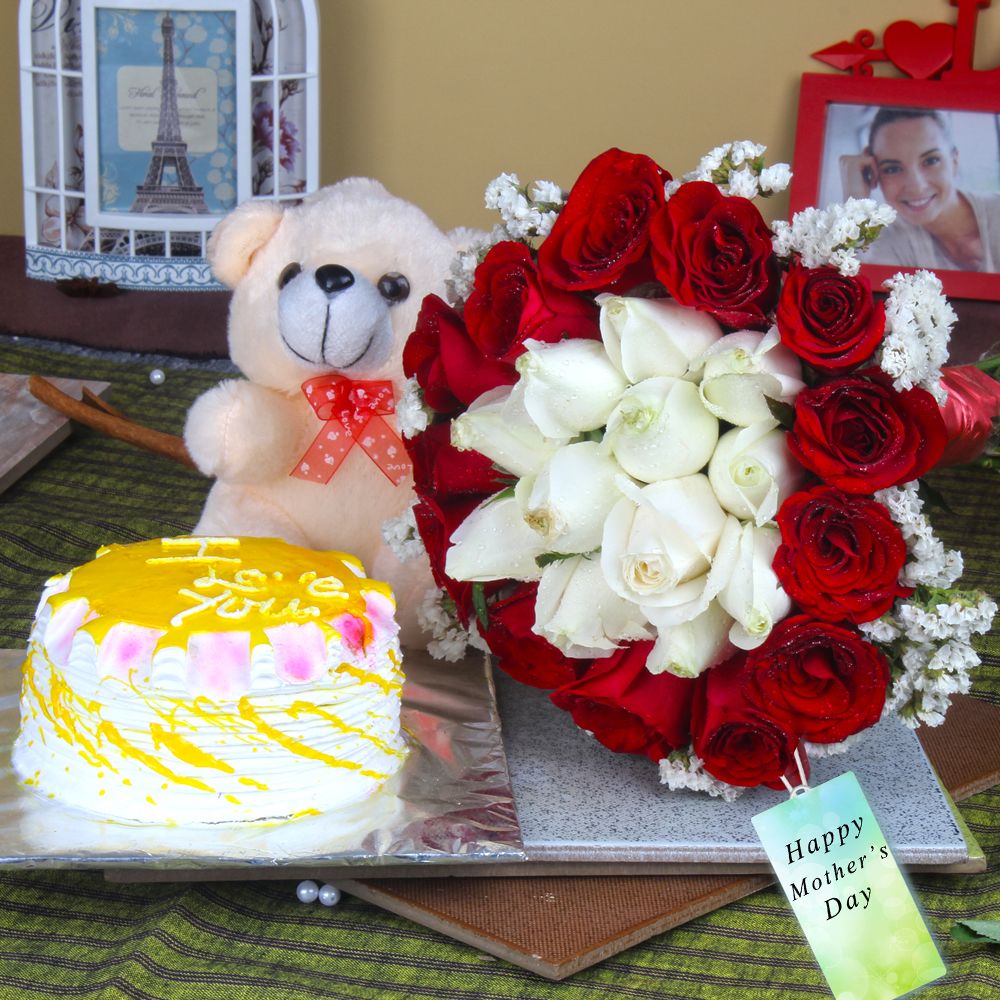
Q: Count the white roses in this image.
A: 12